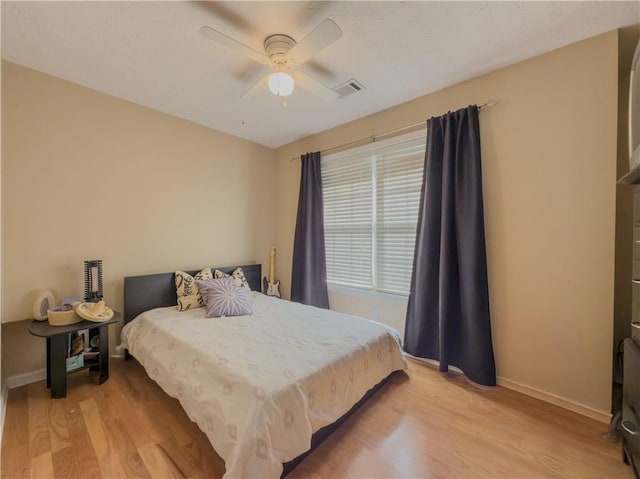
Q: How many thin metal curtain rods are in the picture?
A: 1